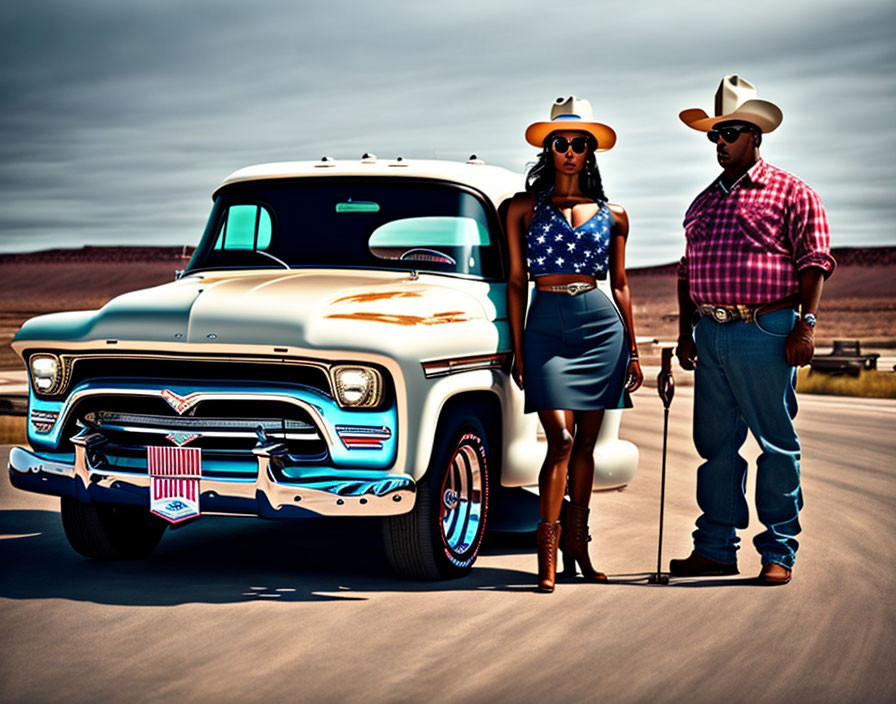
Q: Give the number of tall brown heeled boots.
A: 2